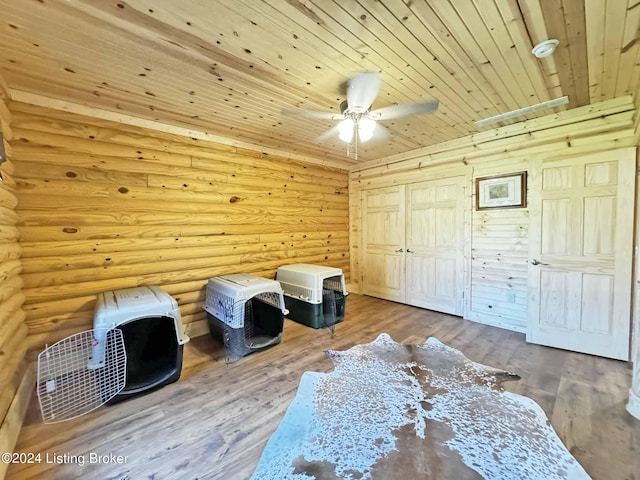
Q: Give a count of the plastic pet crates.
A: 3